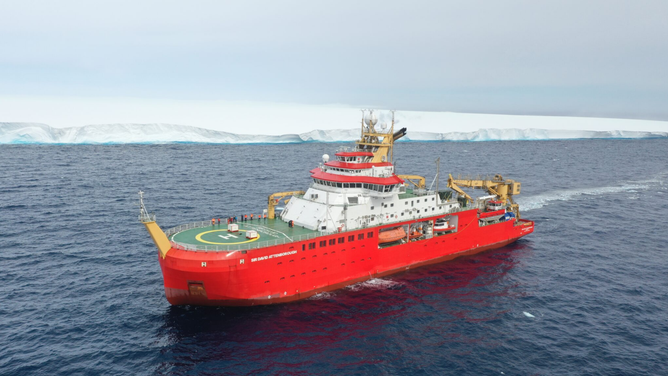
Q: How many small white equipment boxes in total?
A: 2